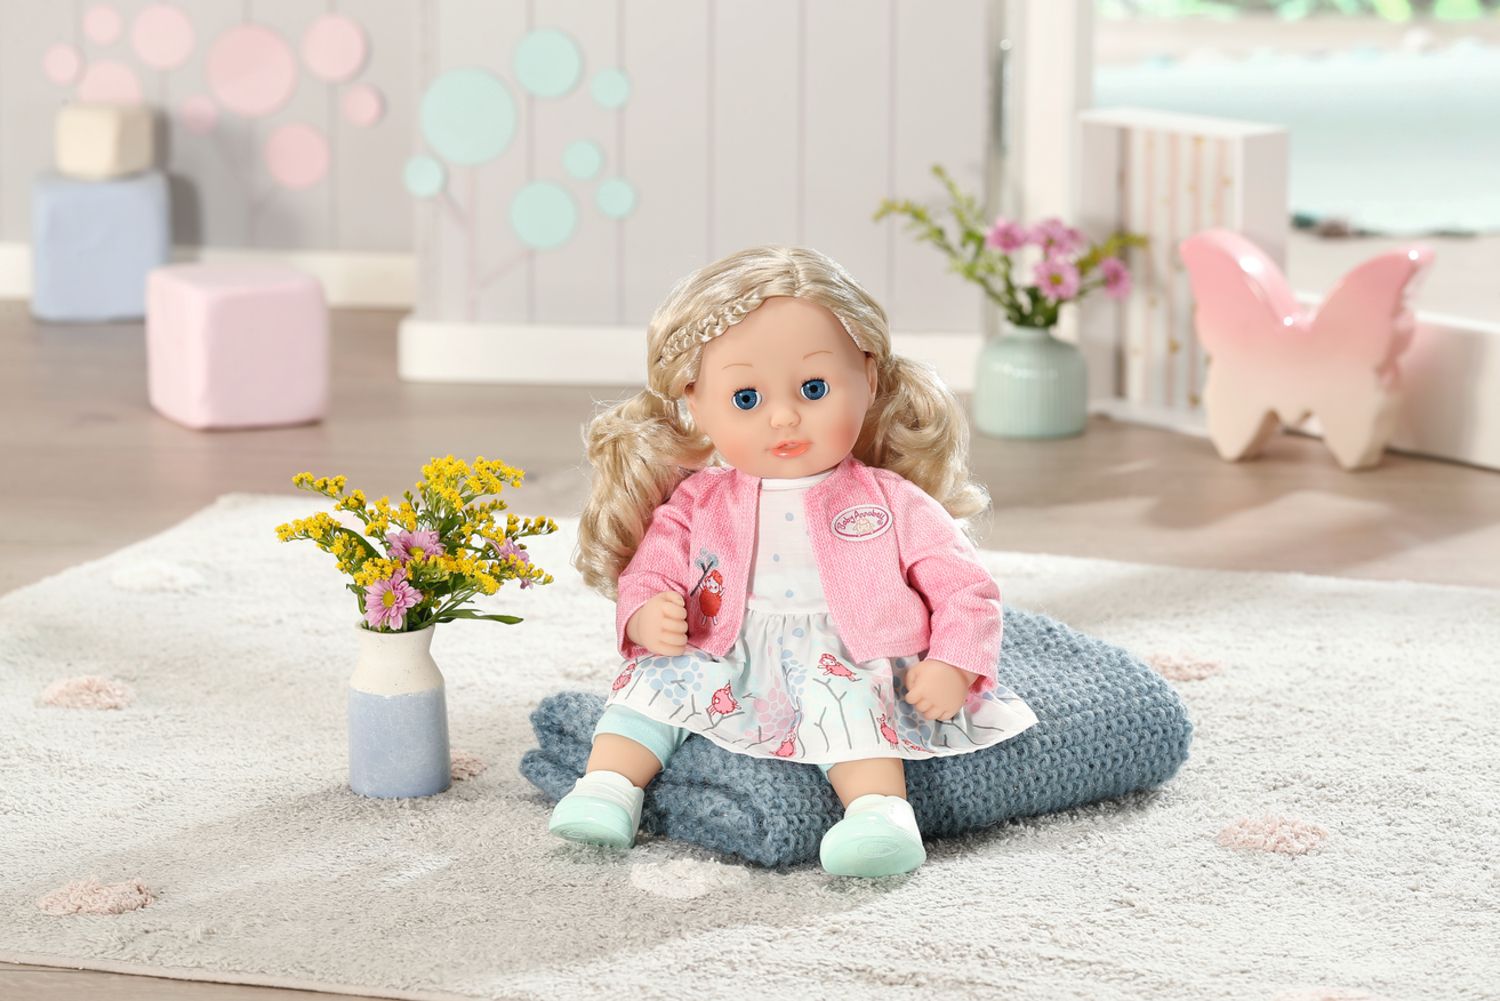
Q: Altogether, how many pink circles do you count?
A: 9